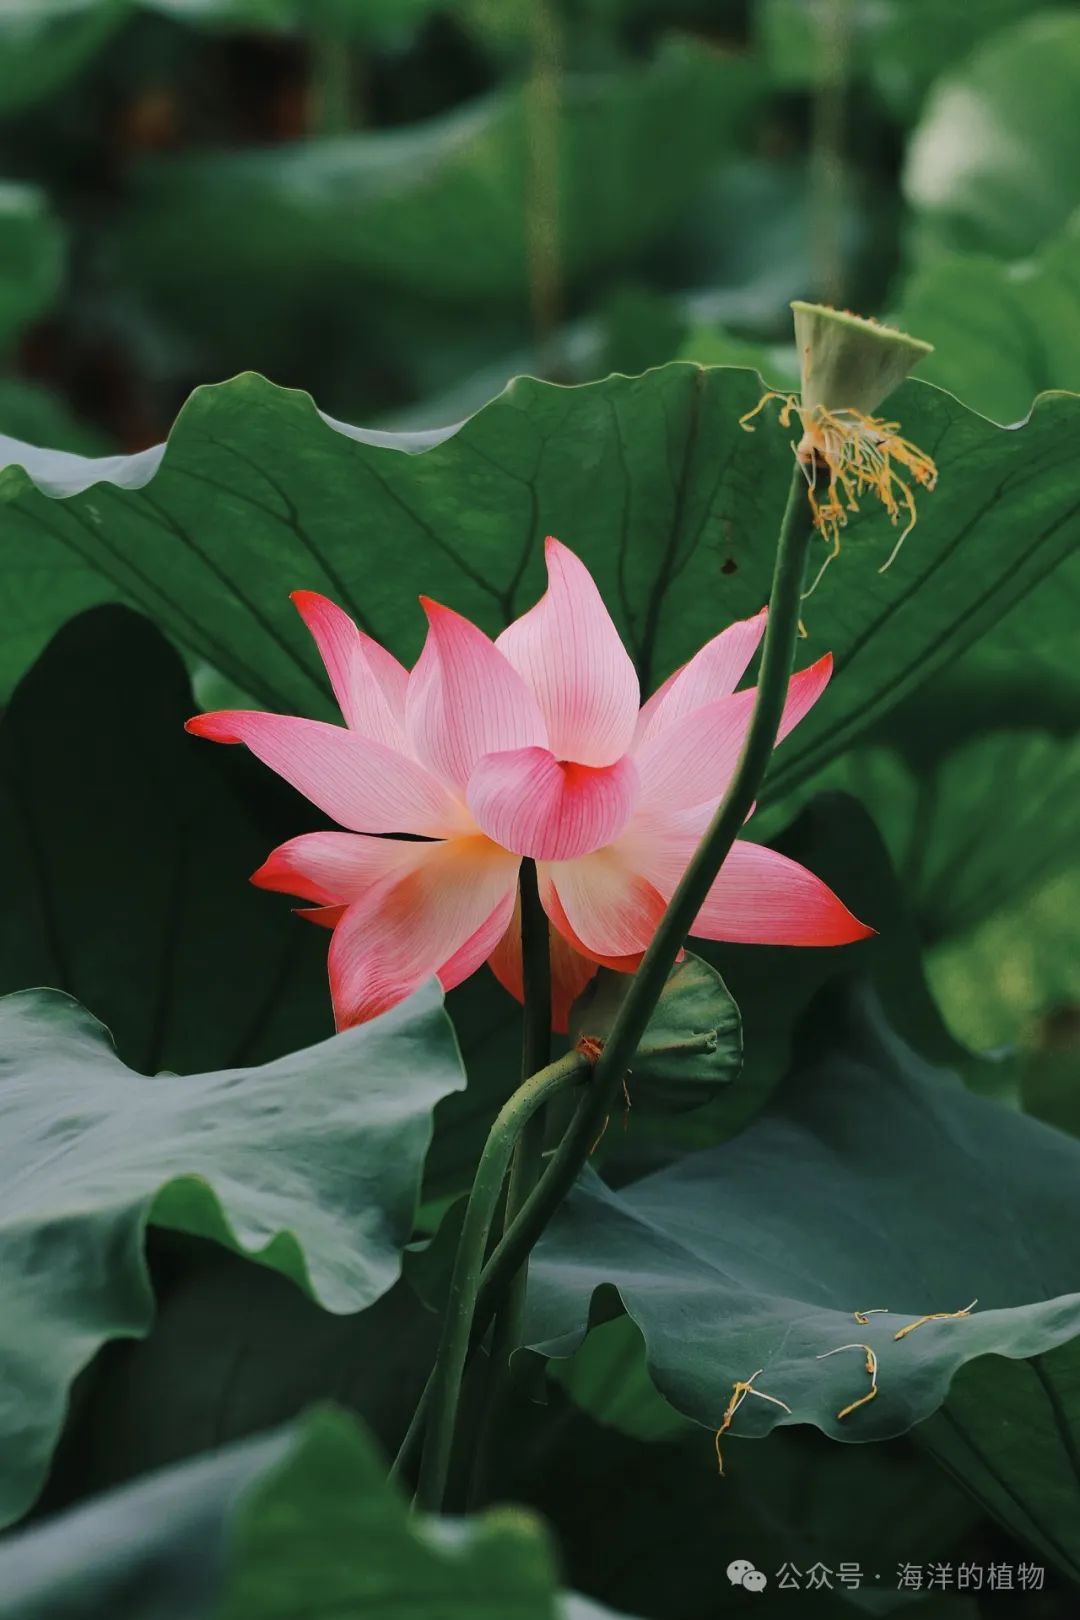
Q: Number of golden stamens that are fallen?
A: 4